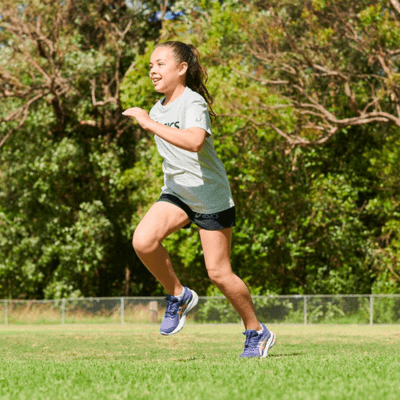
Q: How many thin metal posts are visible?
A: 5